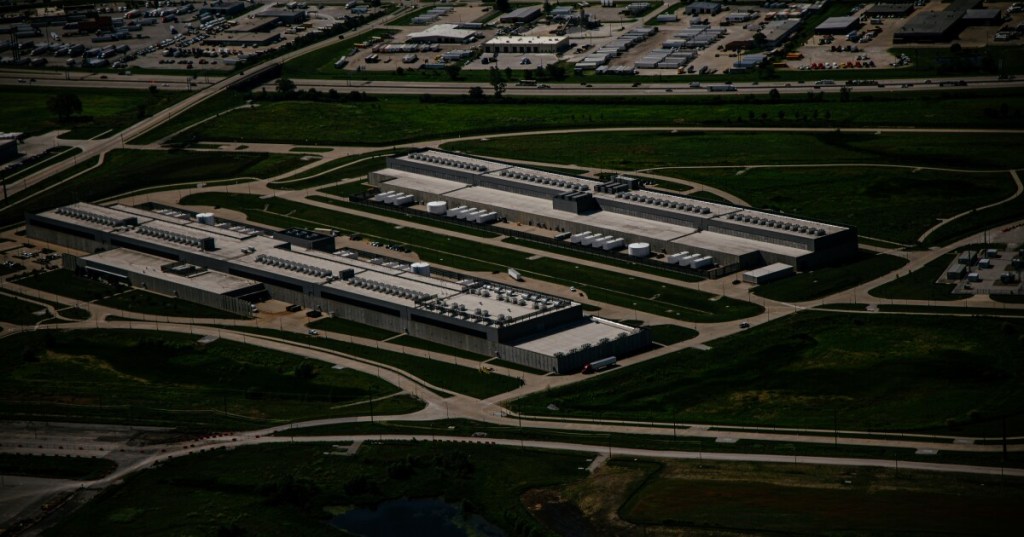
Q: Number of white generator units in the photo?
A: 14